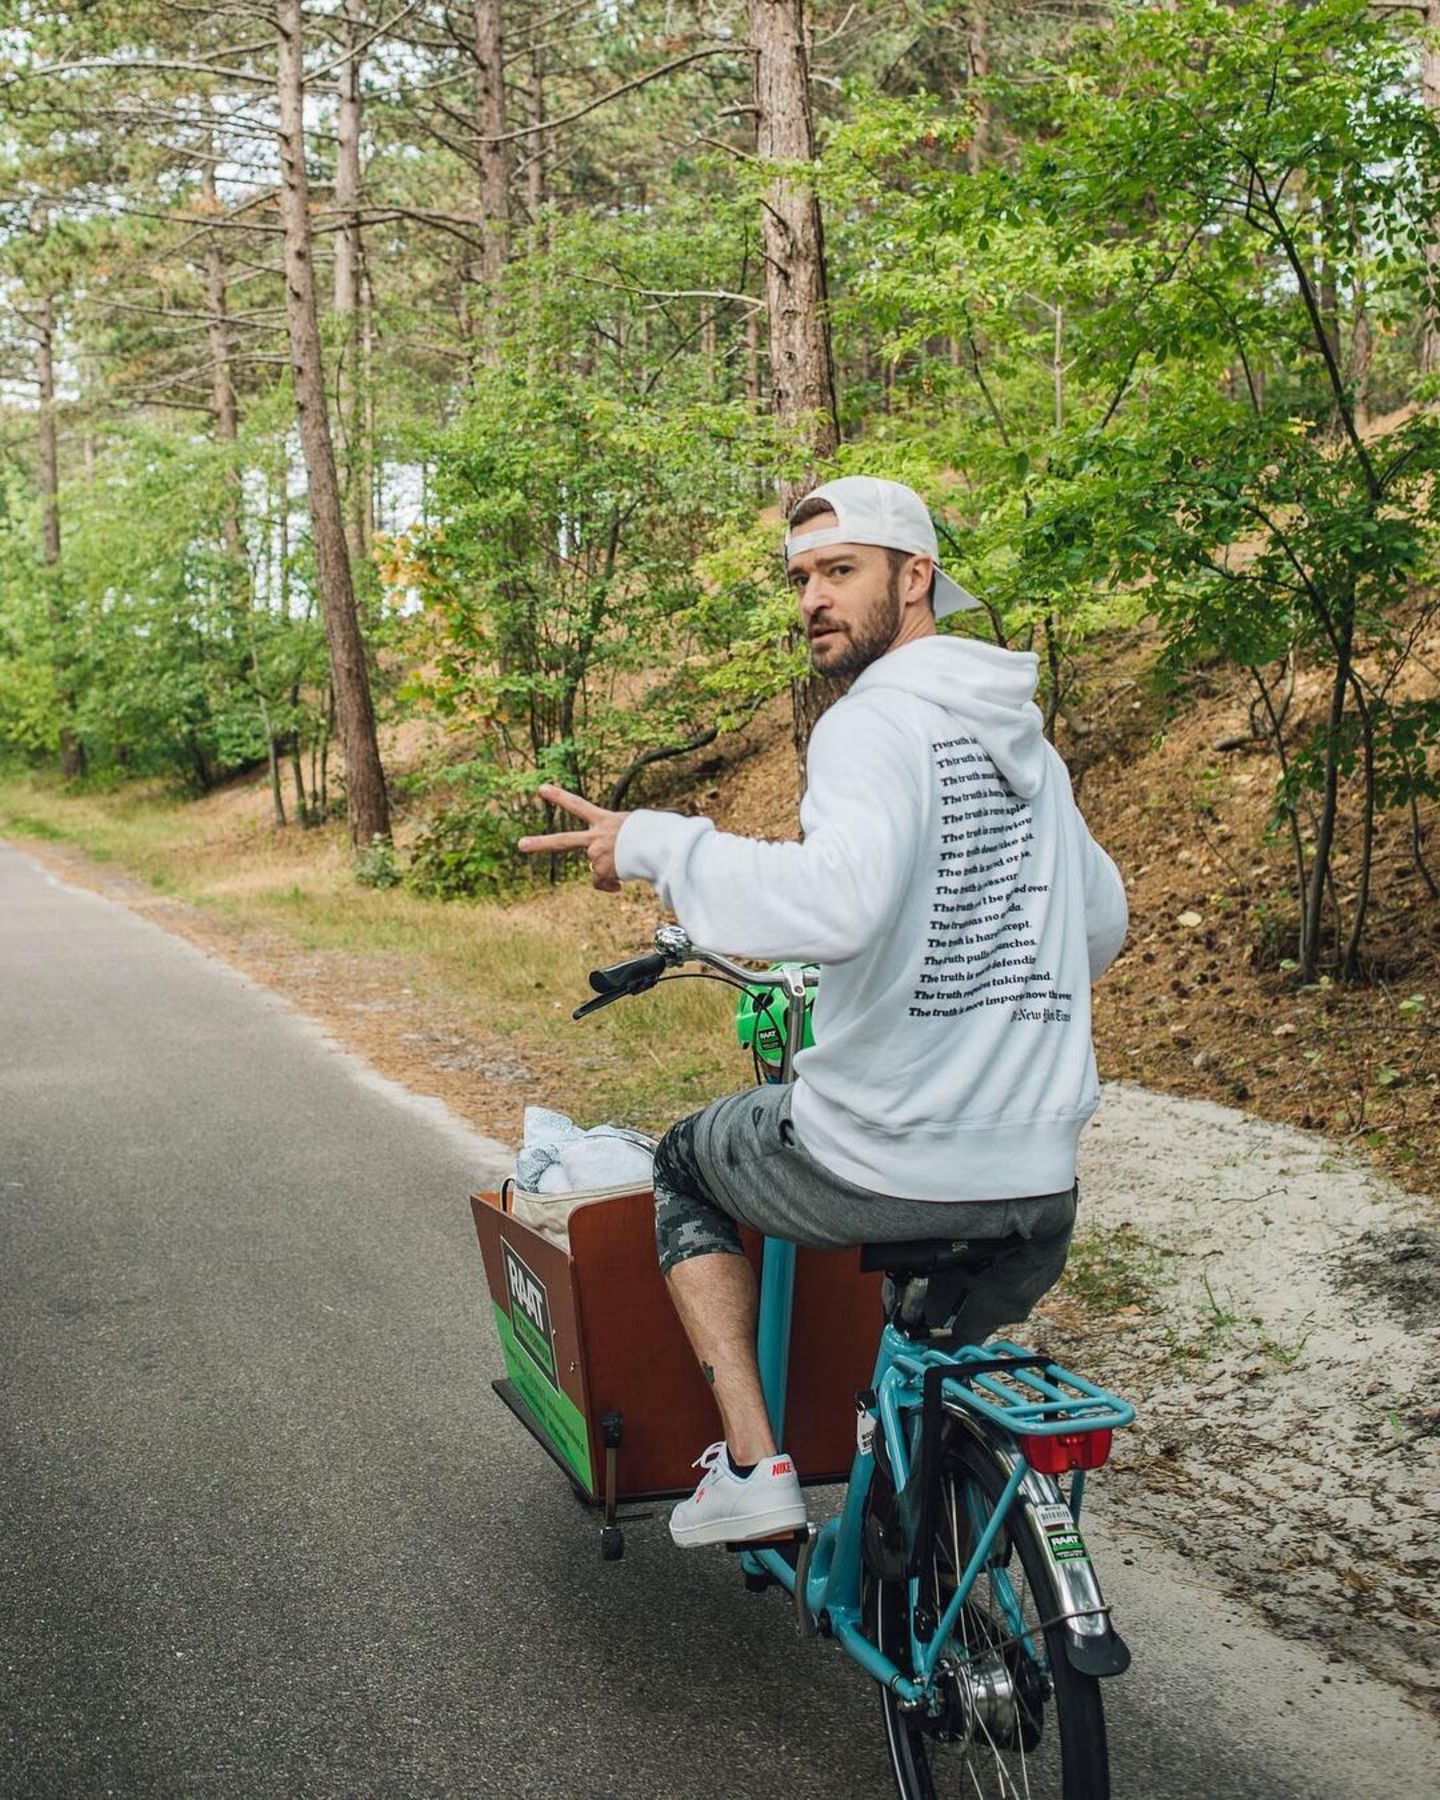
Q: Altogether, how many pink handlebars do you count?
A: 0